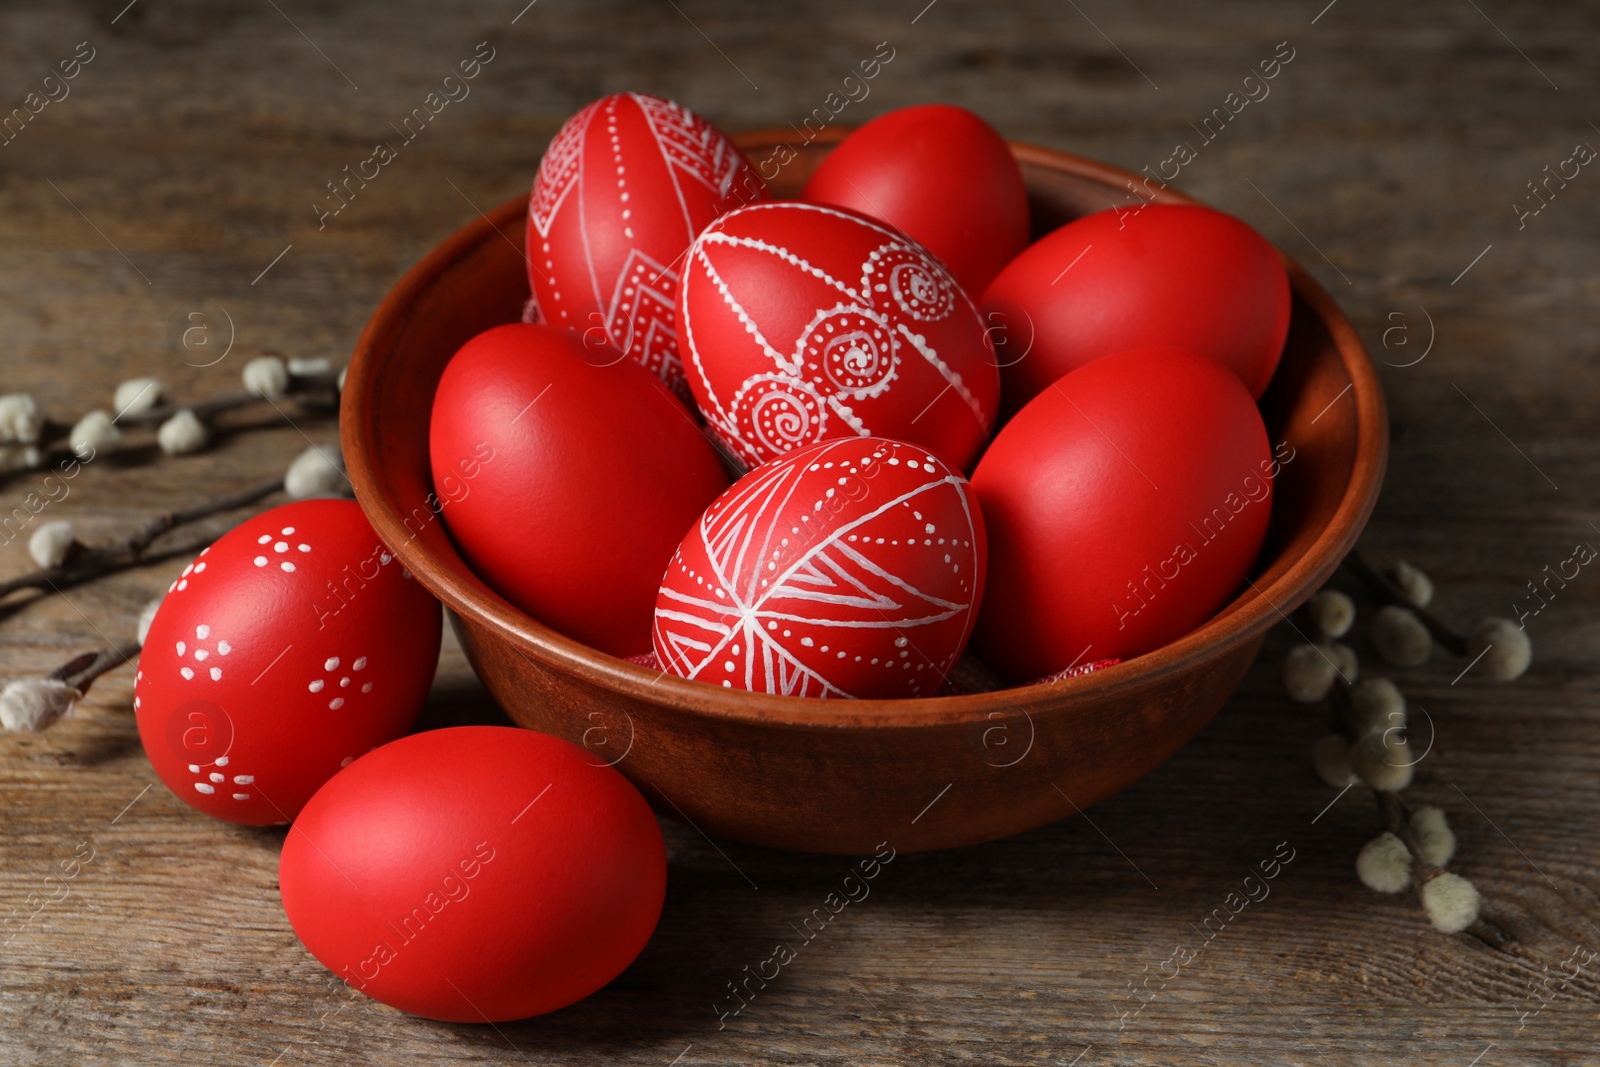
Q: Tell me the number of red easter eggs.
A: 9